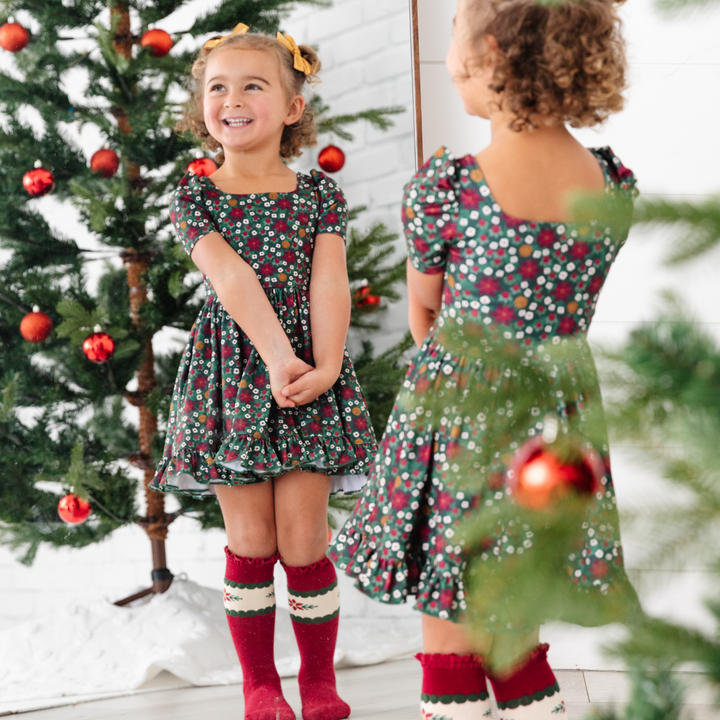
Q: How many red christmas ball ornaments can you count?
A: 11